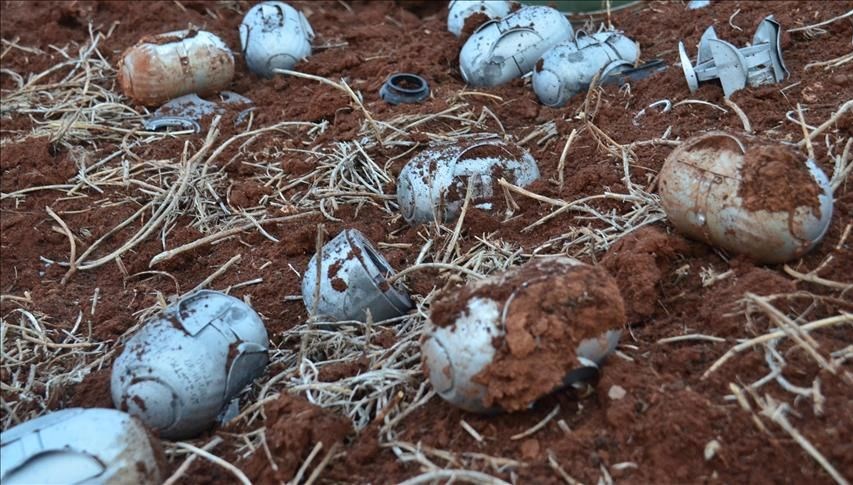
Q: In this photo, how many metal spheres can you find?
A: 11